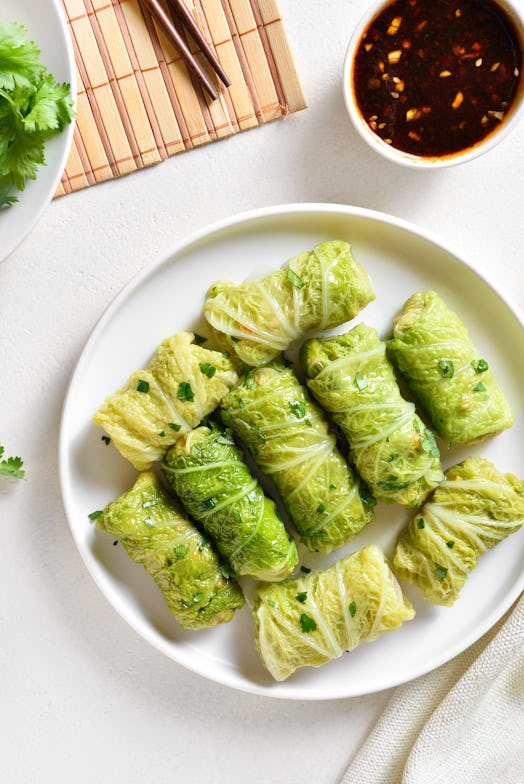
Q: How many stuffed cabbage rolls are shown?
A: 9